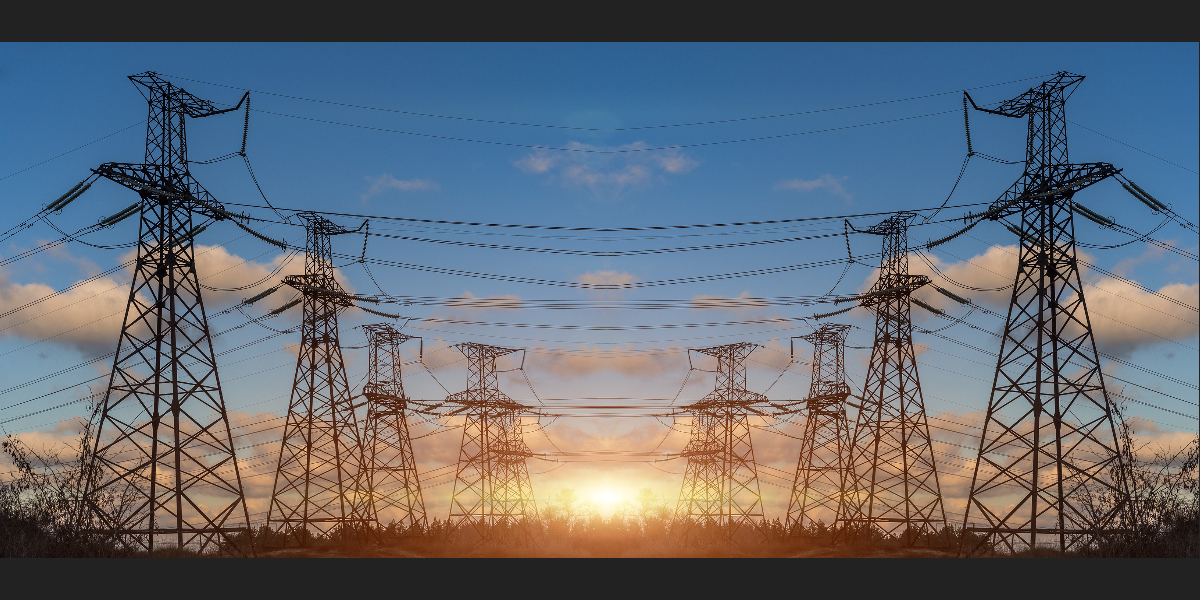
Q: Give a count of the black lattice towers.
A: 10